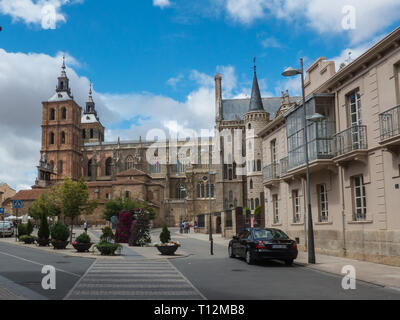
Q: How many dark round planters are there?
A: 6